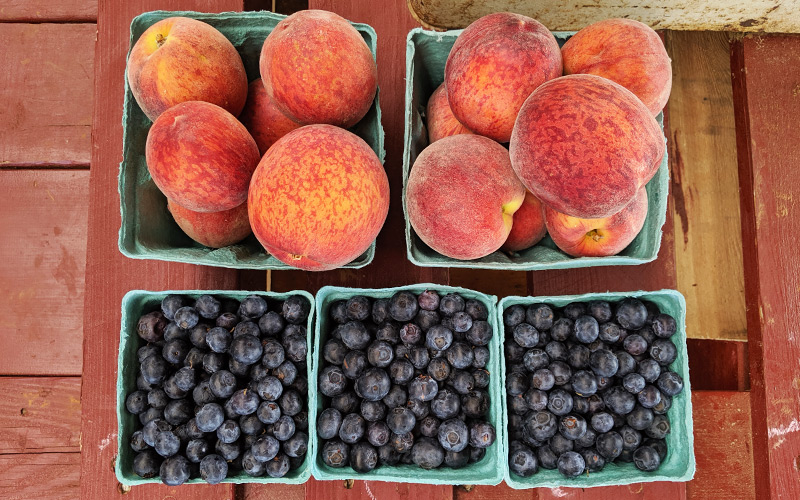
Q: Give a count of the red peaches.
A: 13